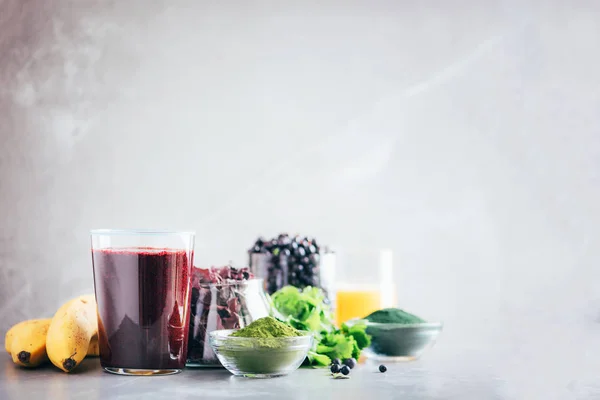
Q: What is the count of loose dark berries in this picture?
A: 5